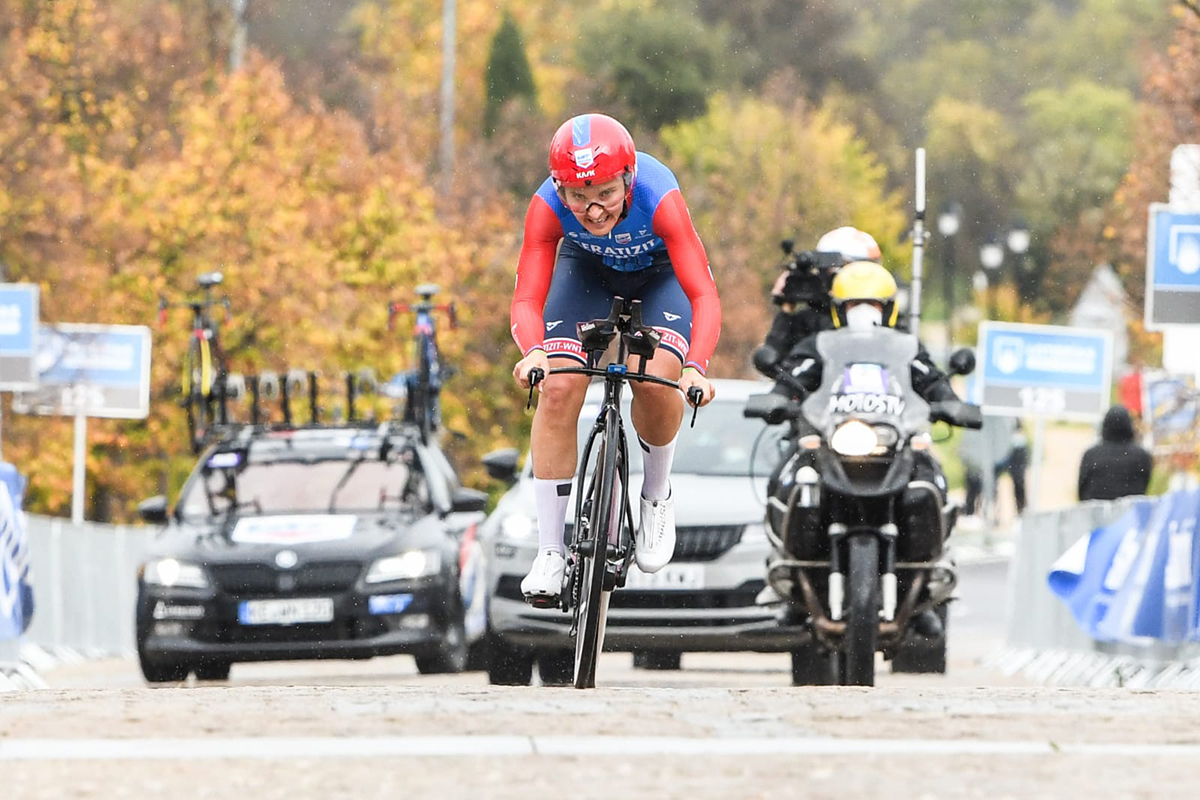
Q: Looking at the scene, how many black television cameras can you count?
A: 1